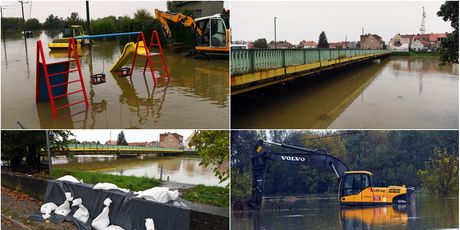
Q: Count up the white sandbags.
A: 9